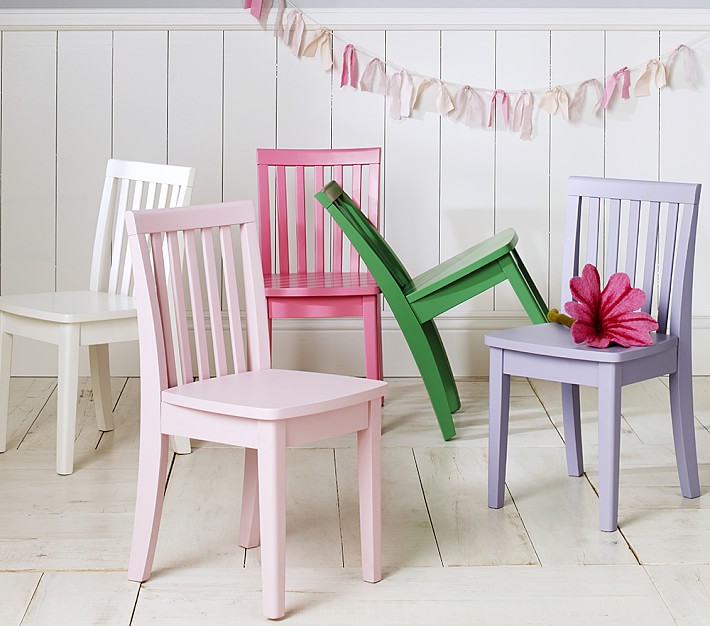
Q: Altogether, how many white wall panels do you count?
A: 13